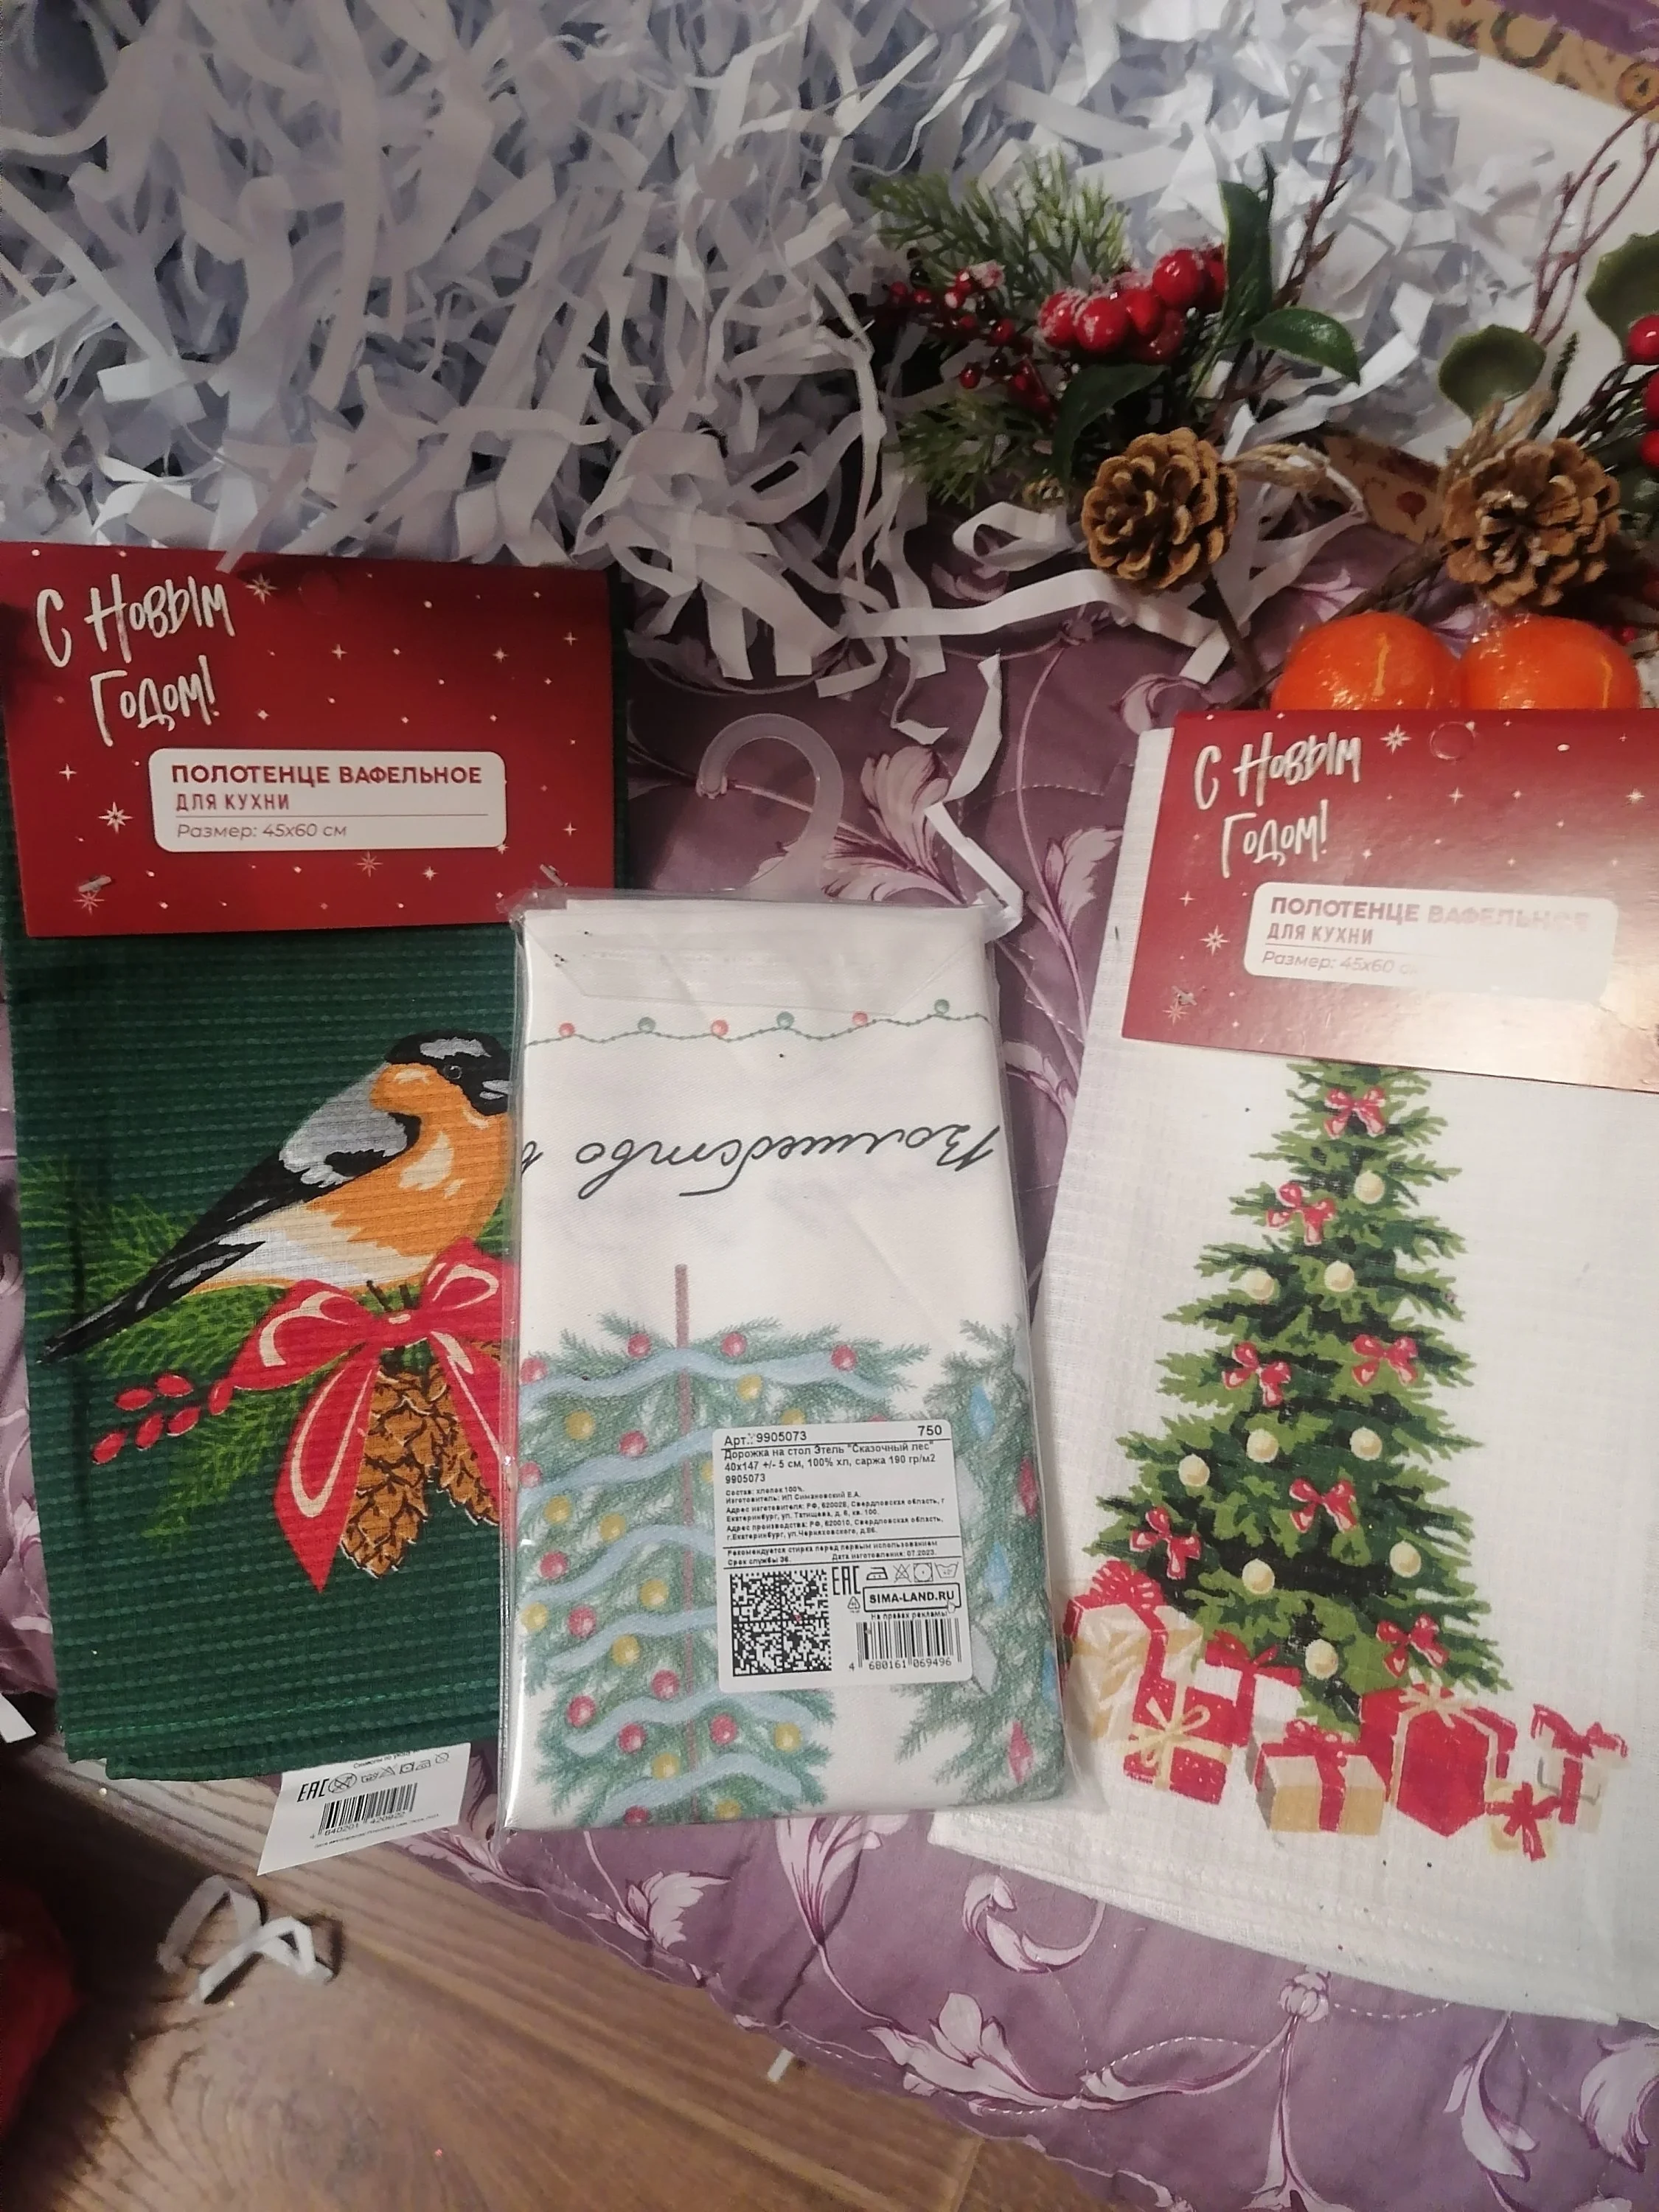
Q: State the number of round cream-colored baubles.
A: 9